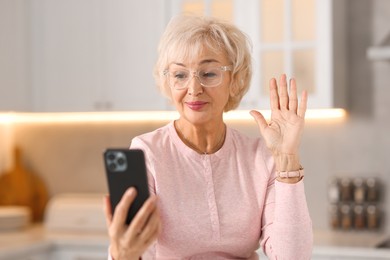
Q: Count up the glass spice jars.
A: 8